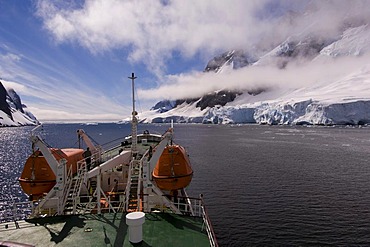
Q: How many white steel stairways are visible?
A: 2